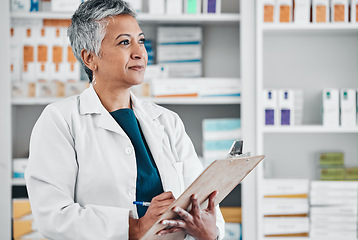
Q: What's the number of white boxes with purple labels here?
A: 3